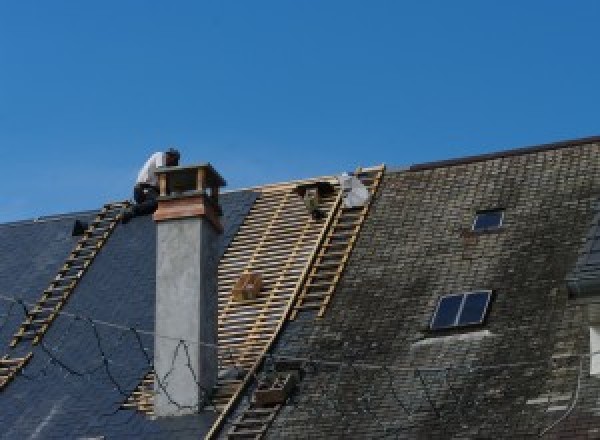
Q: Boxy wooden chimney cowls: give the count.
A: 1